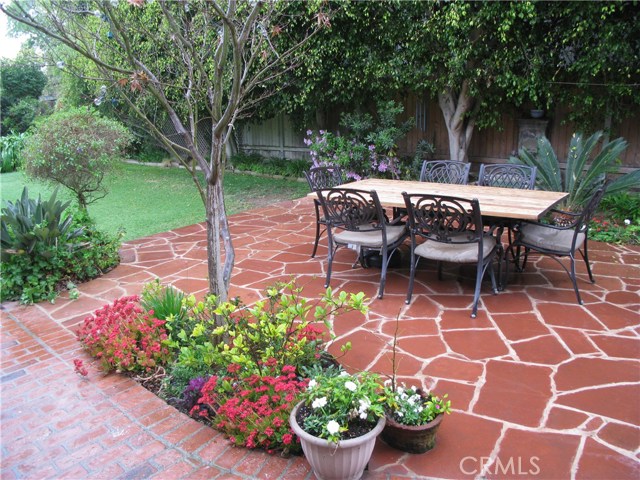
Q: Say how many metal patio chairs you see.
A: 6